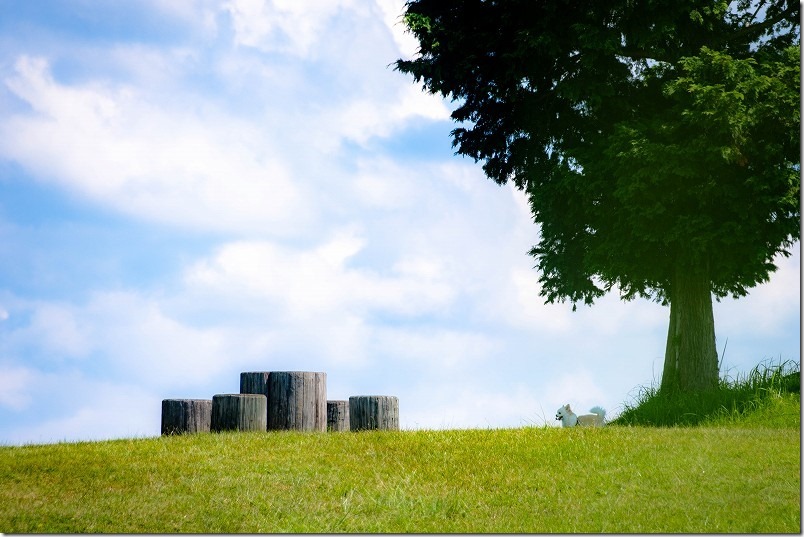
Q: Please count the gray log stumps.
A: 6